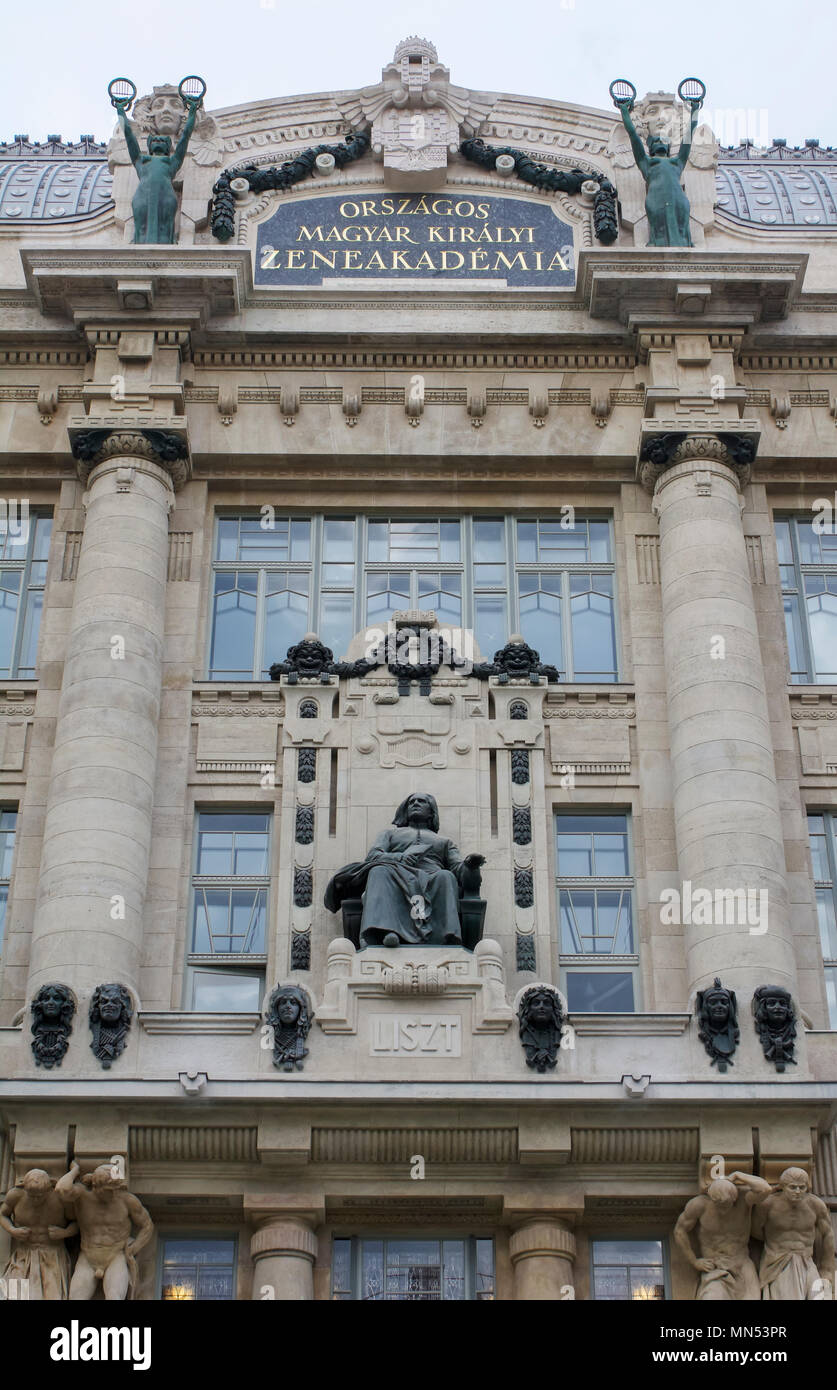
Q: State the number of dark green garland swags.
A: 2